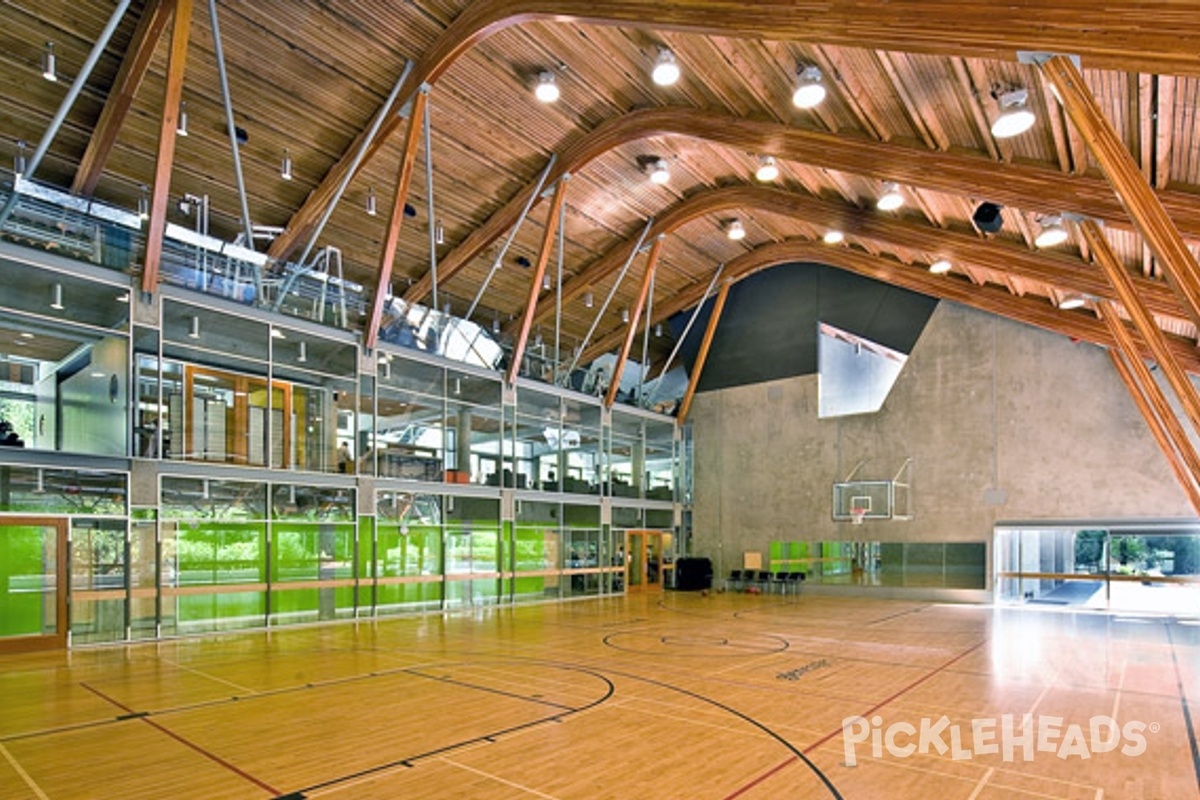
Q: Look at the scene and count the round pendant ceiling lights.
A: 12